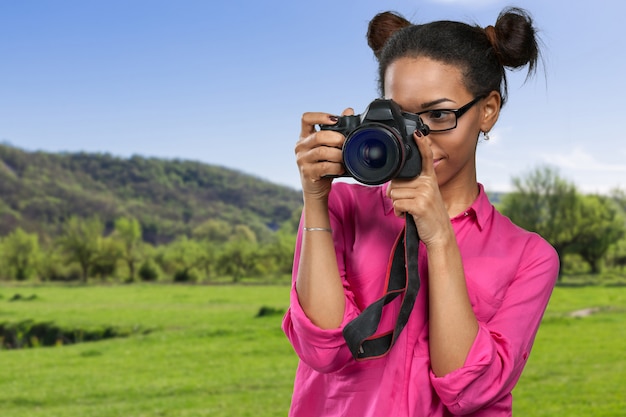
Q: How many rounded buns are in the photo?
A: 2